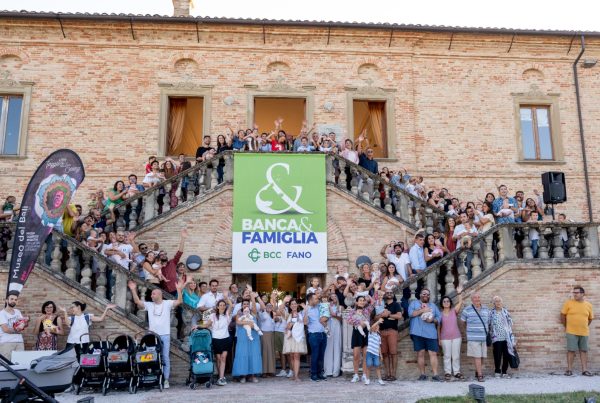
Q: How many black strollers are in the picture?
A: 3